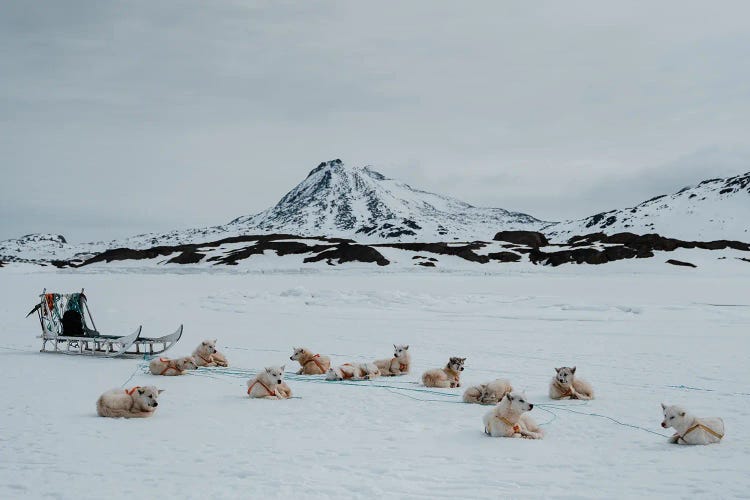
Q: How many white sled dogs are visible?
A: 12